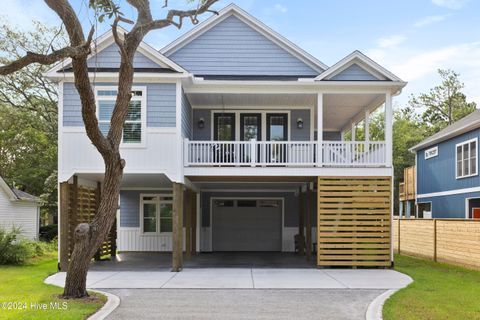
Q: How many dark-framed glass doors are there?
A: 3